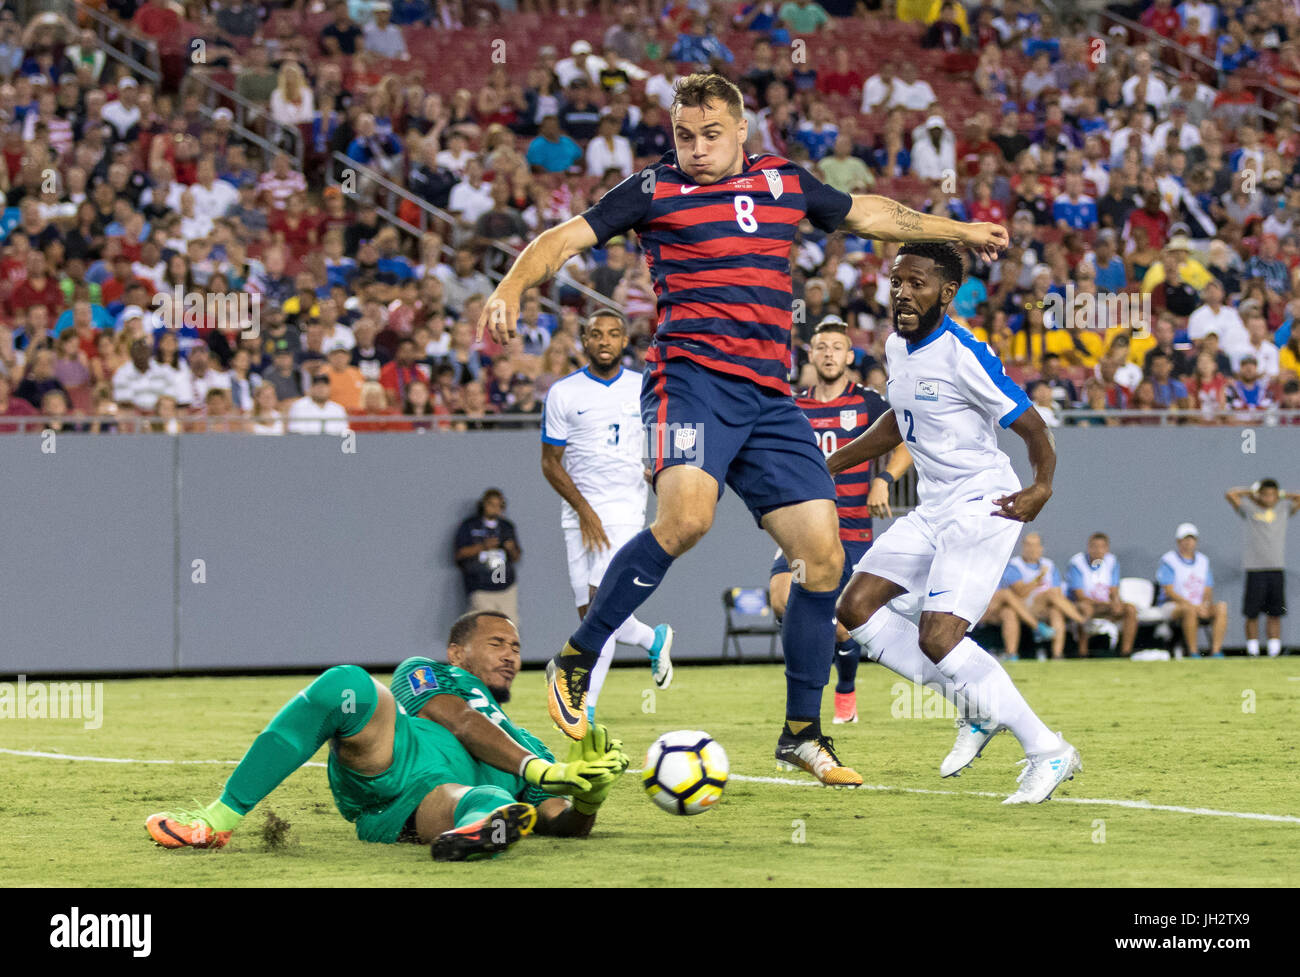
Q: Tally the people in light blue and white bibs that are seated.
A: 3